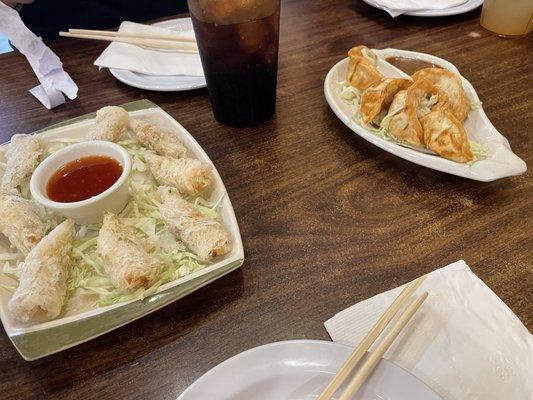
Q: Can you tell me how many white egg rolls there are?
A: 8